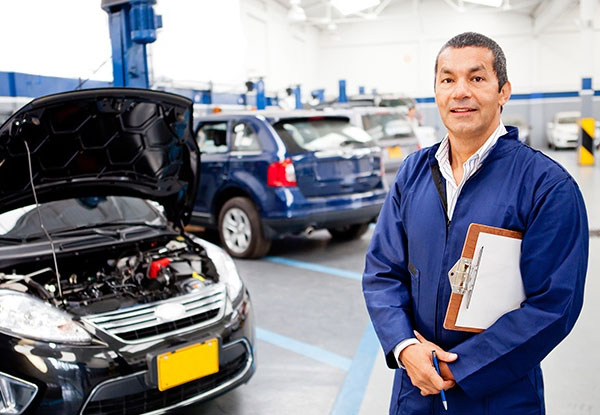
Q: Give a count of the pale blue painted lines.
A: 3